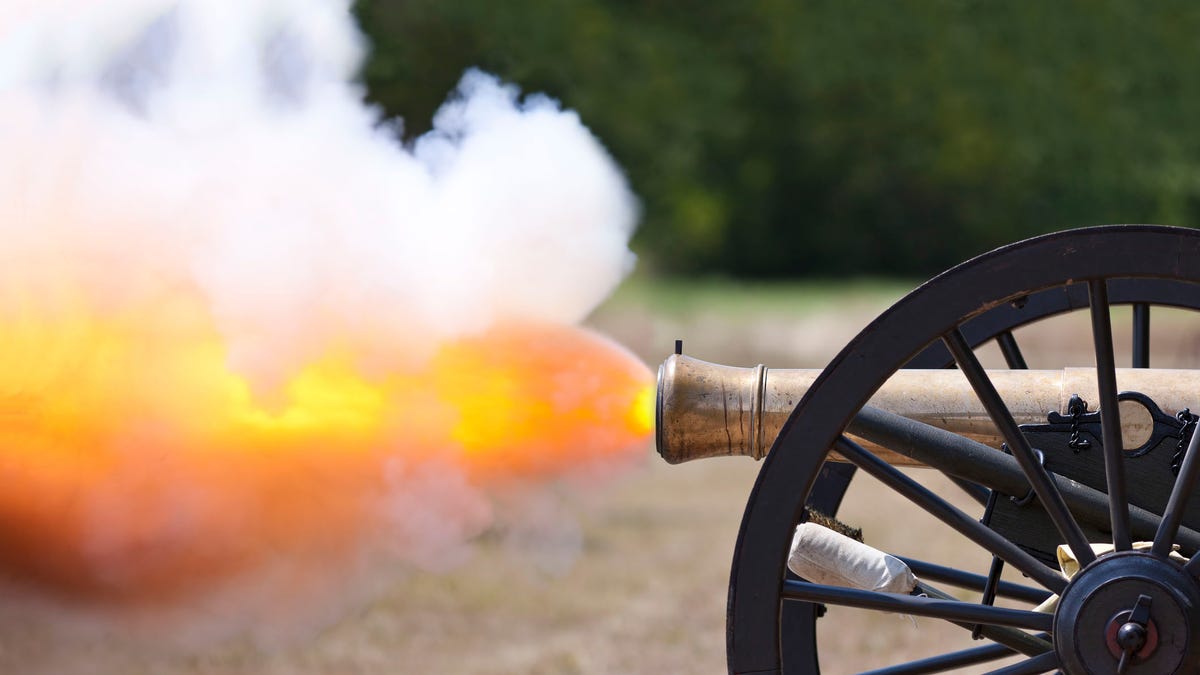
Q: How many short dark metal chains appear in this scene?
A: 2